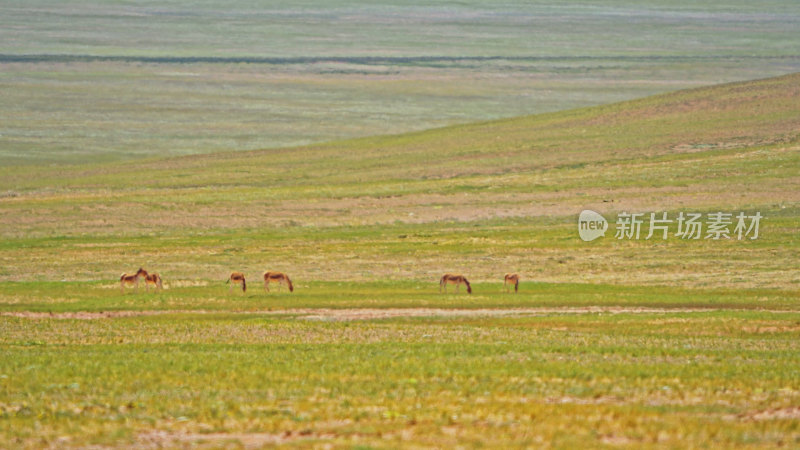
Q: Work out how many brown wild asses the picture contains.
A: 6